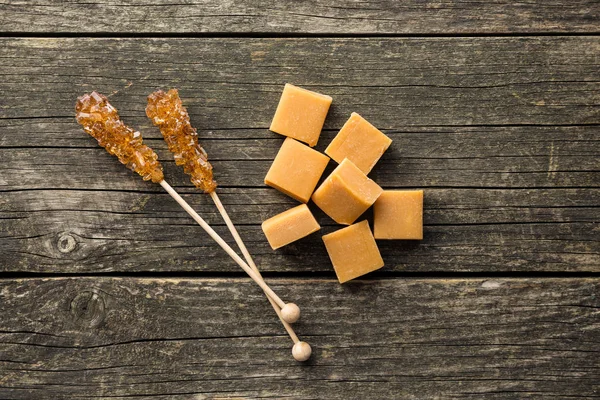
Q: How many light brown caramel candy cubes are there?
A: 7